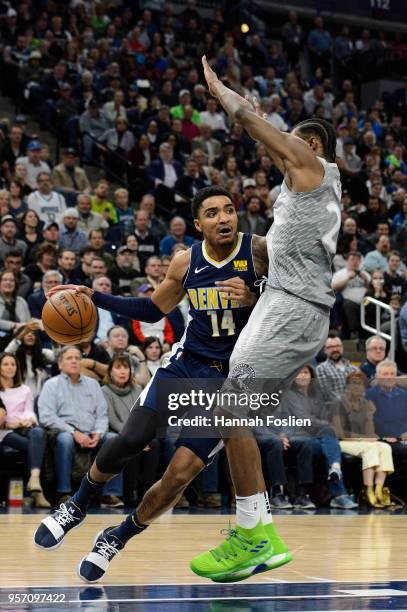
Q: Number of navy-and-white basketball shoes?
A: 2